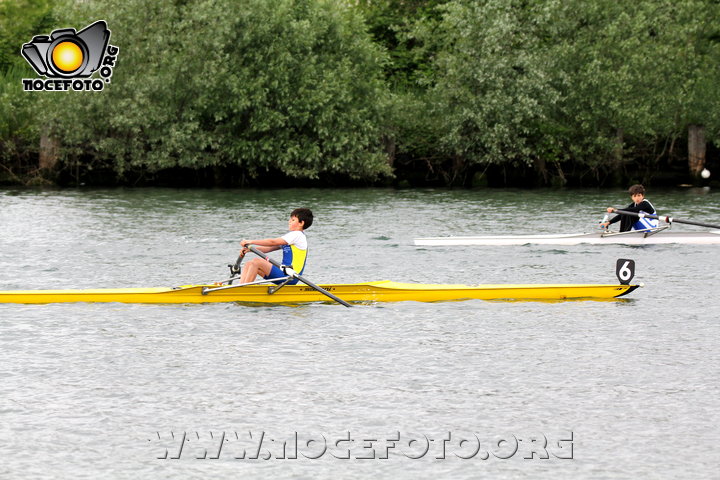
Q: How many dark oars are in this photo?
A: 3